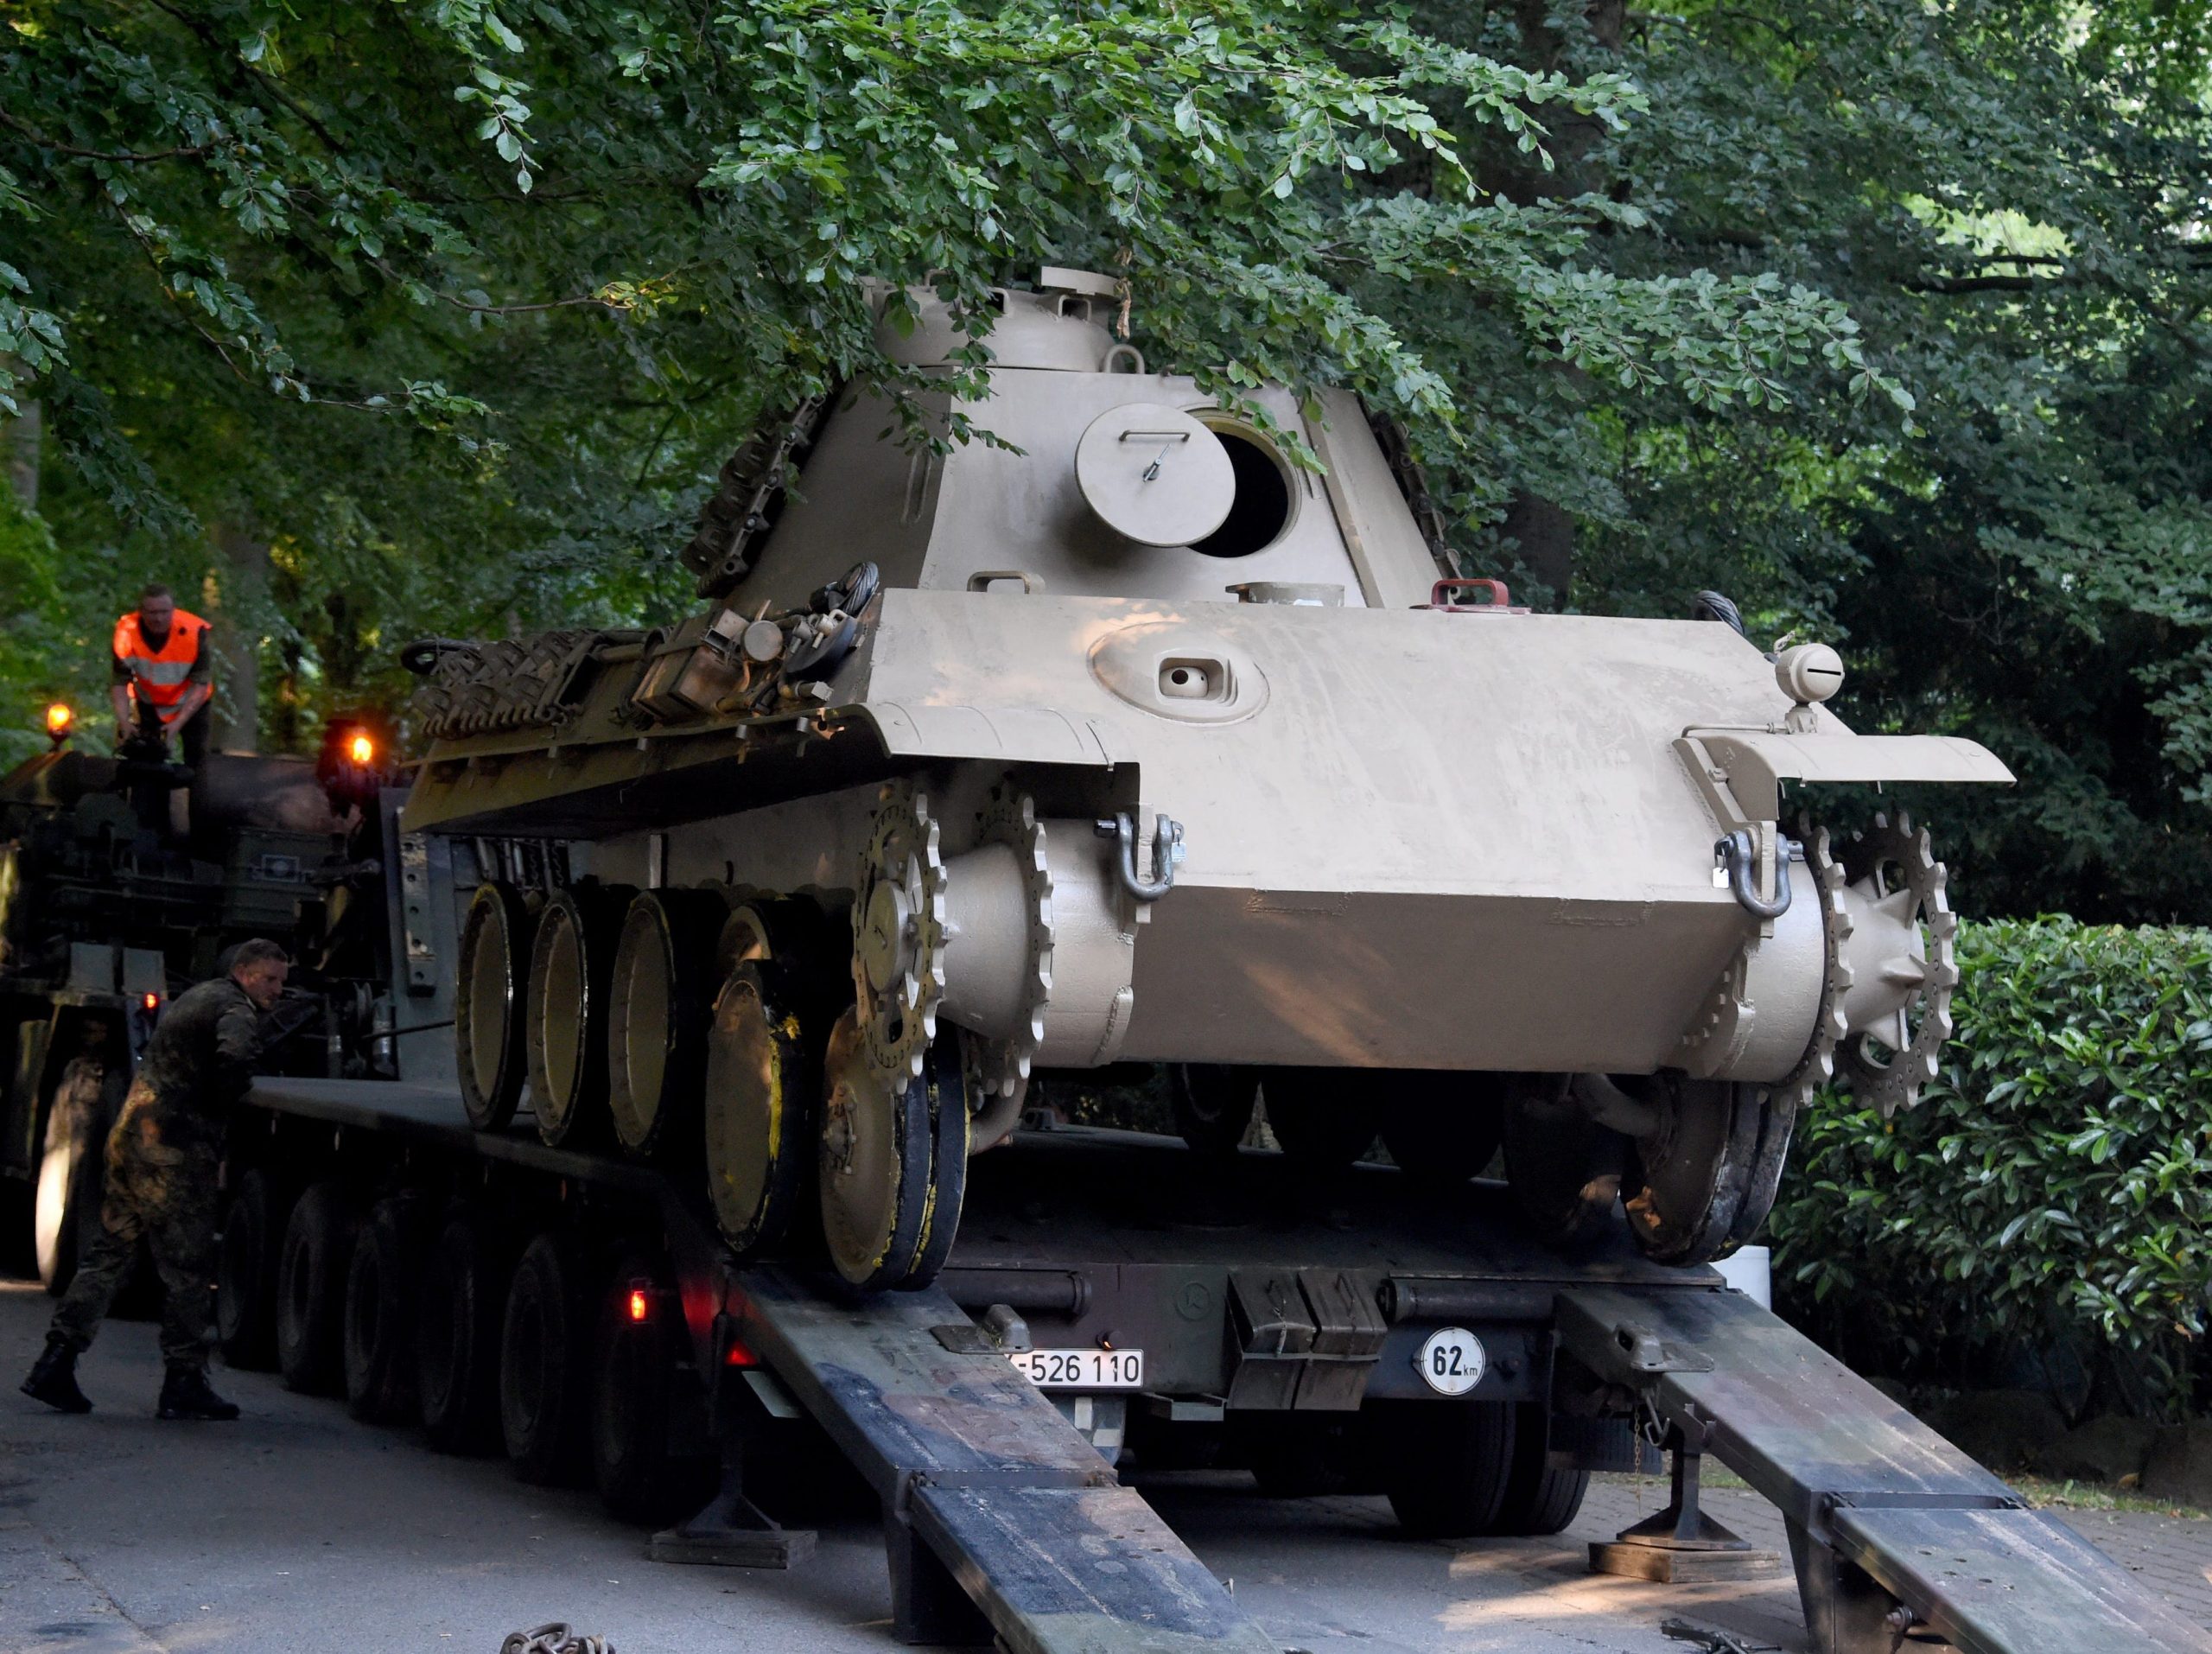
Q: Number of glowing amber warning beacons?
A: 2